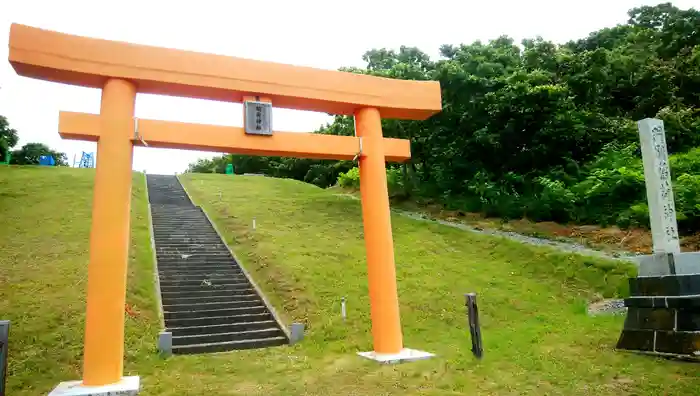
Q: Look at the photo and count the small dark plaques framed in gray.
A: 1